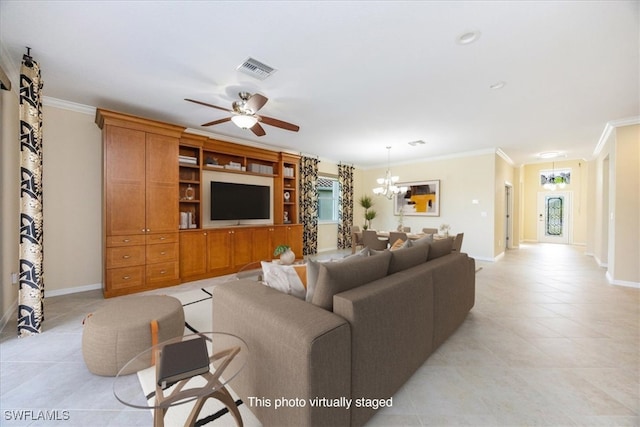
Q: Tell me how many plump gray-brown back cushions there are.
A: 3